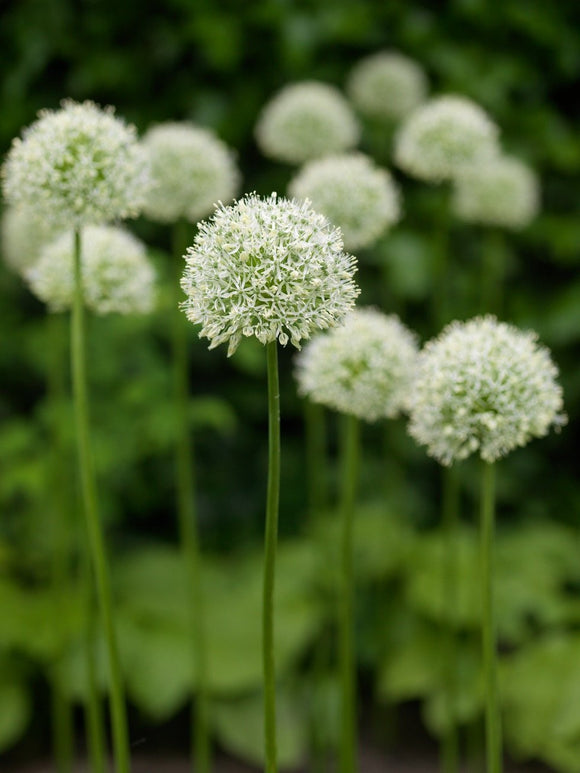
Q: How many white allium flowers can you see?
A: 12